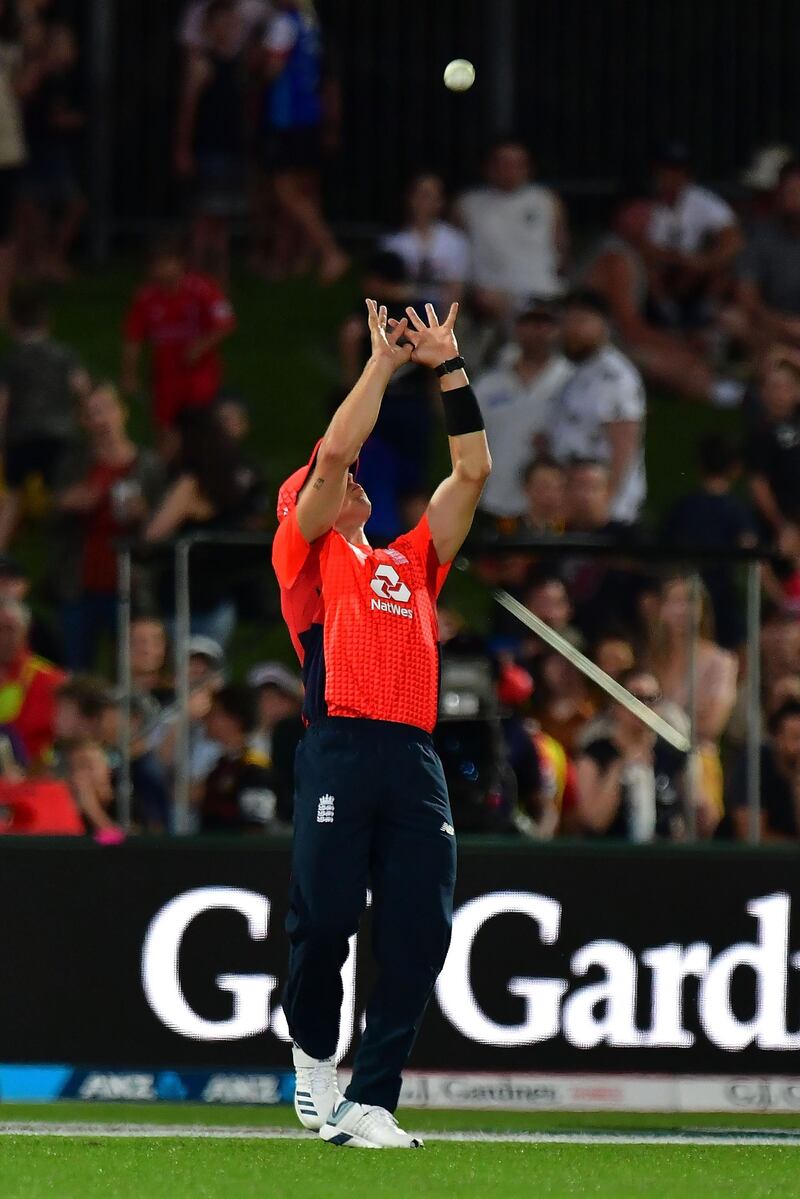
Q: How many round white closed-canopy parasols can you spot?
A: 0